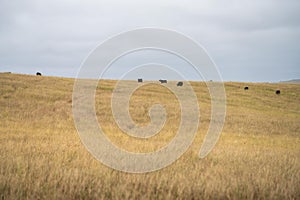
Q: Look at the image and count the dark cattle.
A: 6